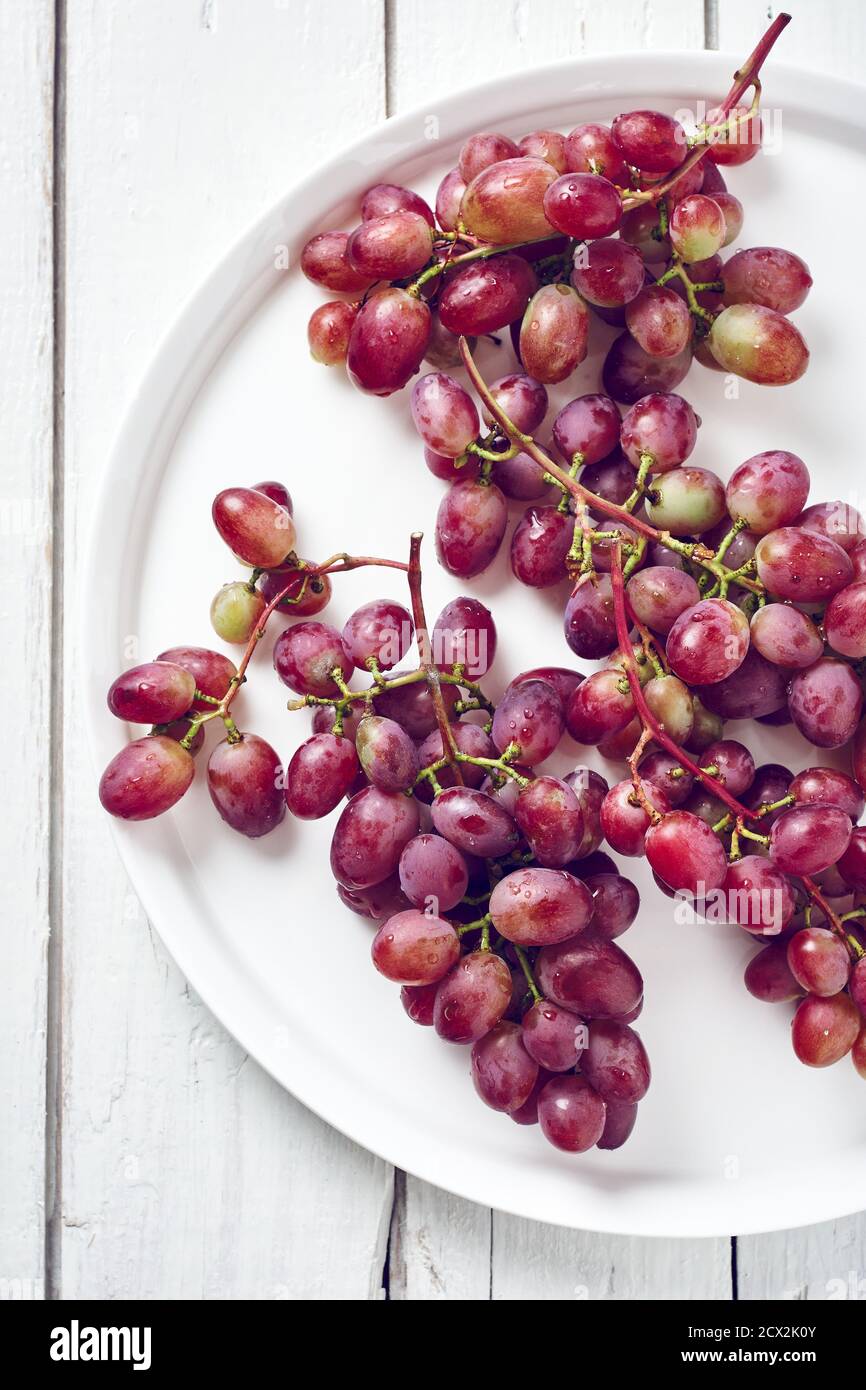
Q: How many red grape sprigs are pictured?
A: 4